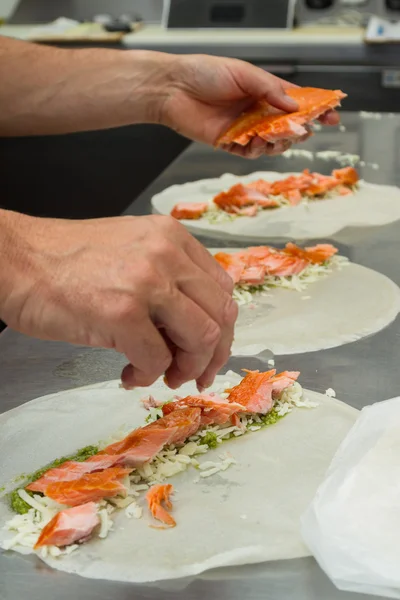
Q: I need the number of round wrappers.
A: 3